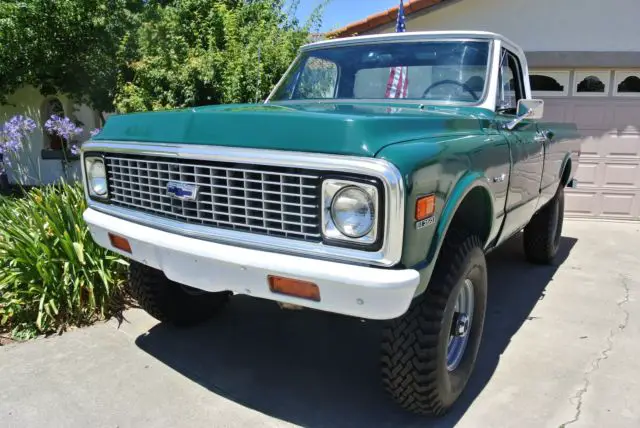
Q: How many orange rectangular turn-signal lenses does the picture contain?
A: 3